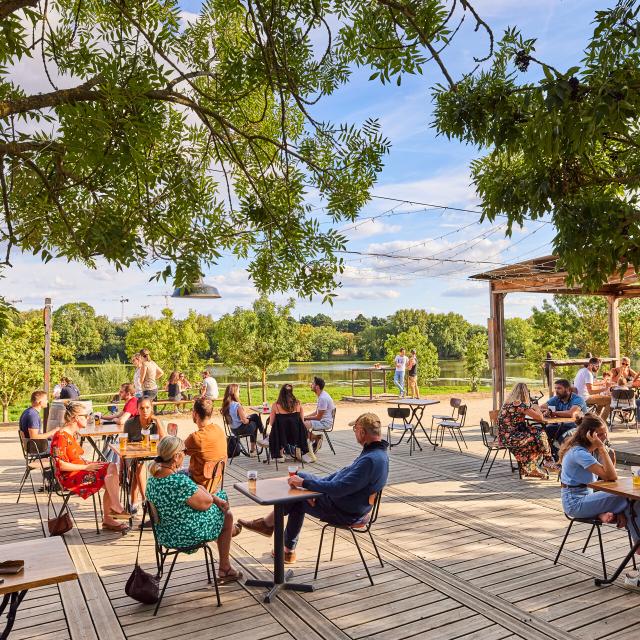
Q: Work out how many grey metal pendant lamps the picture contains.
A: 1